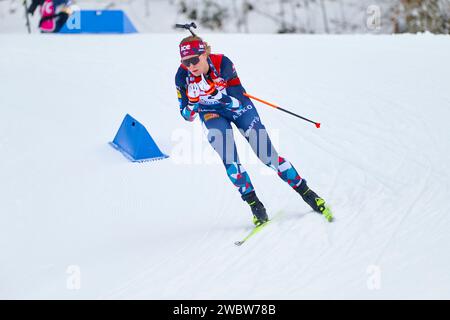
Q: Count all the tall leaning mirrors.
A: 0